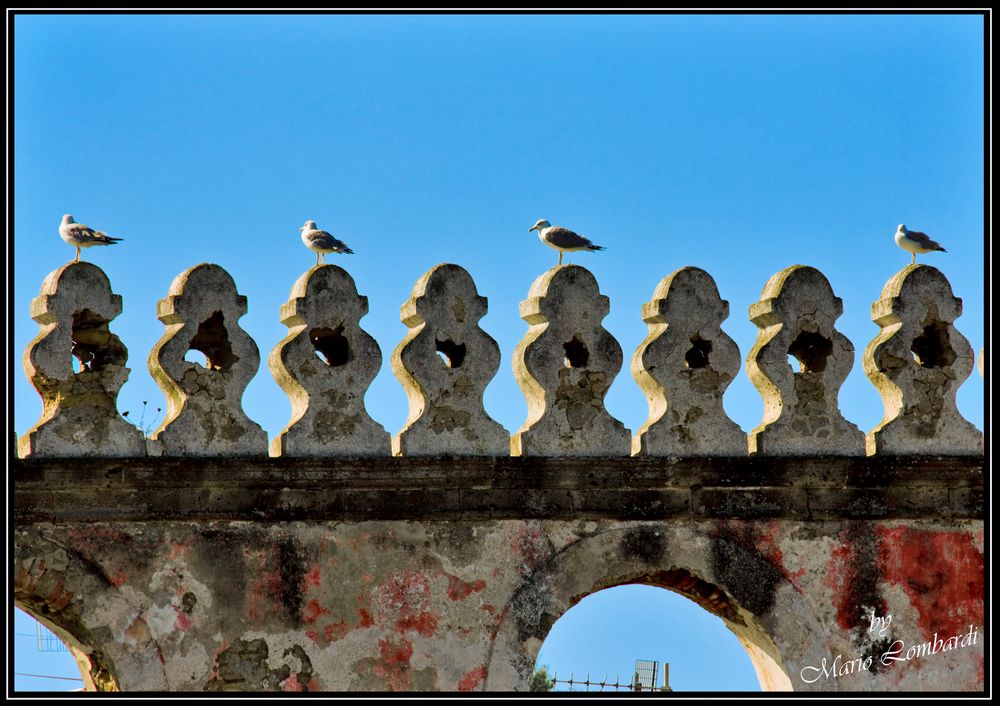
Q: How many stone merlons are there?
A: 8